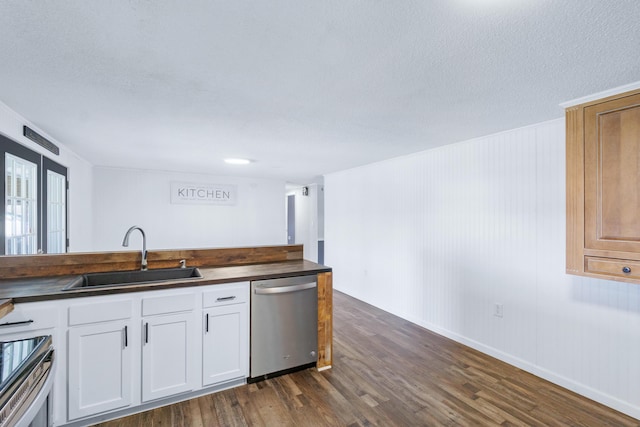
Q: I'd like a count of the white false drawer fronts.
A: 2